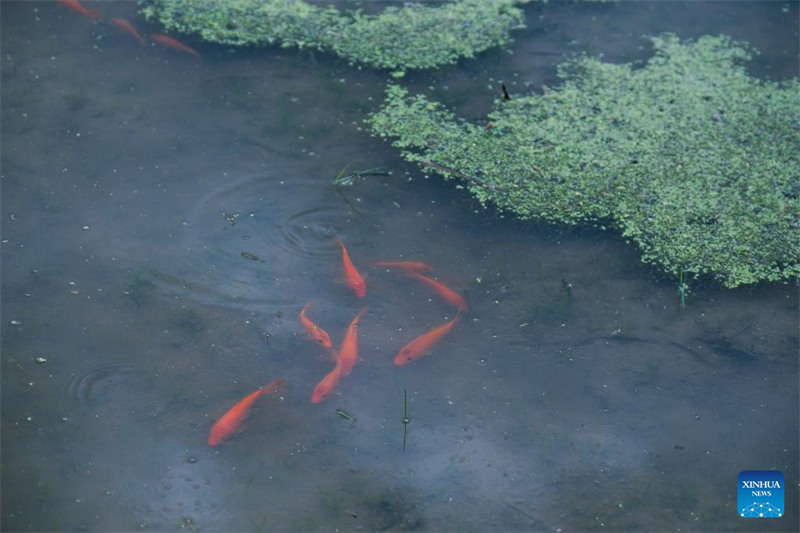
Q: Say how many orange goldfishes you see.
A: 11